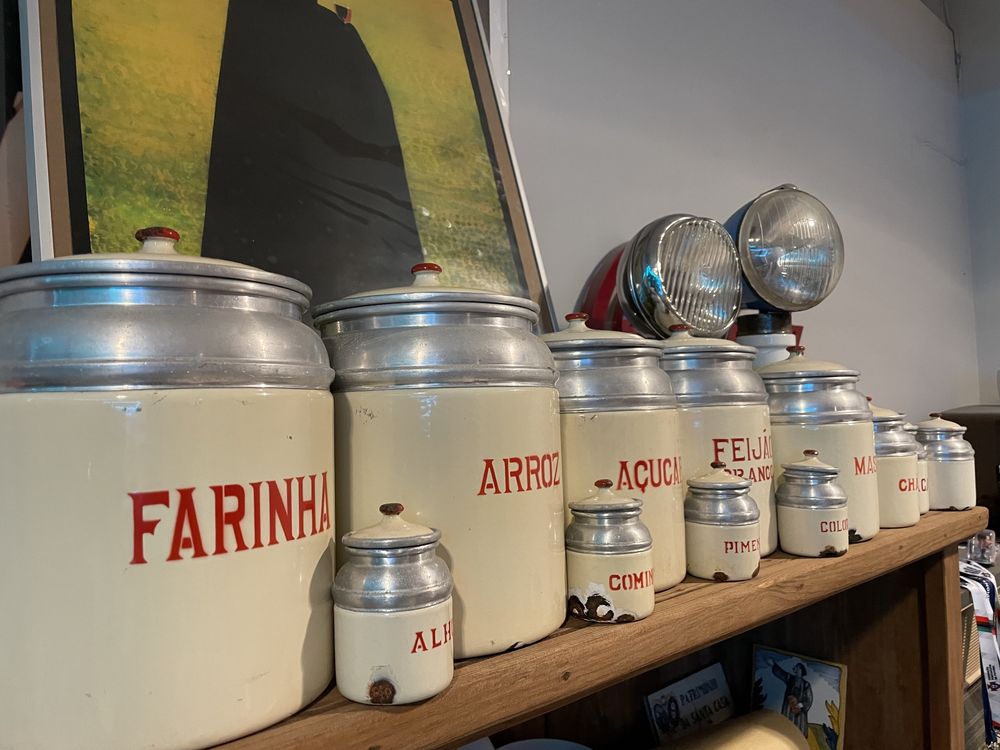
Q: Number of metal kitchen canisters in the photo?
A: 12